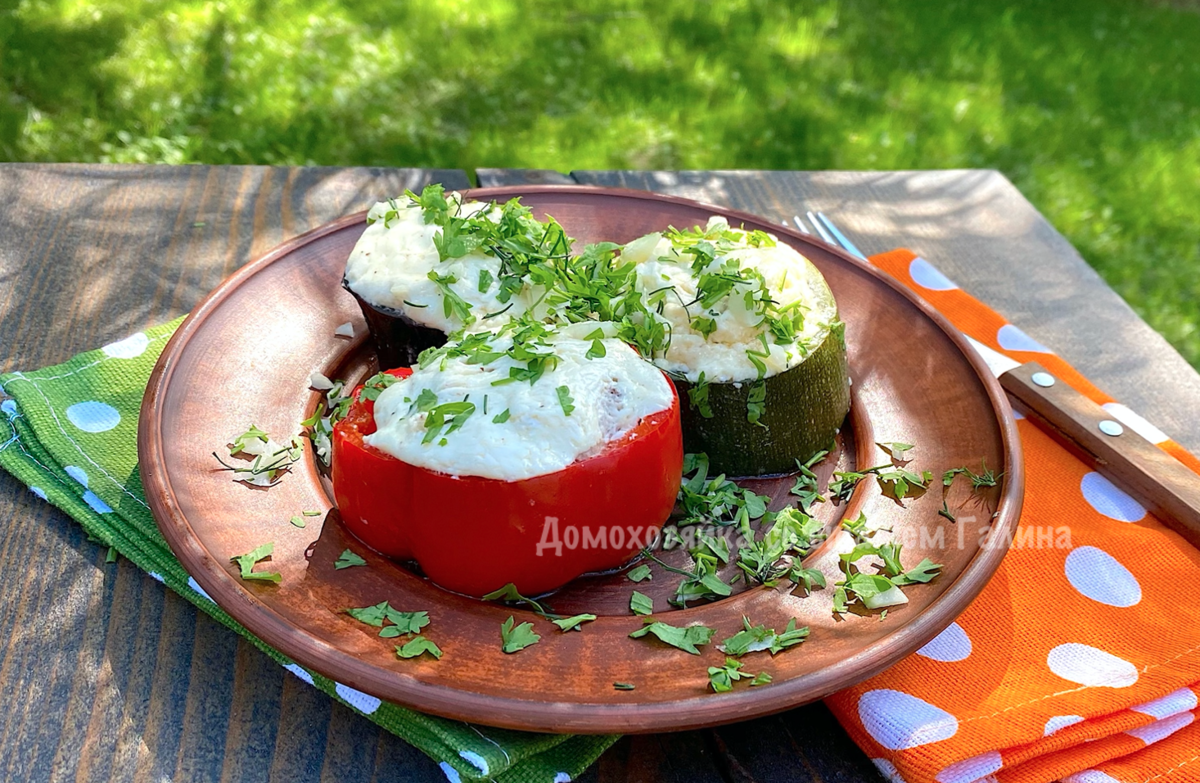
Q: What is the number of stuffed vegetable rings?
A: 3